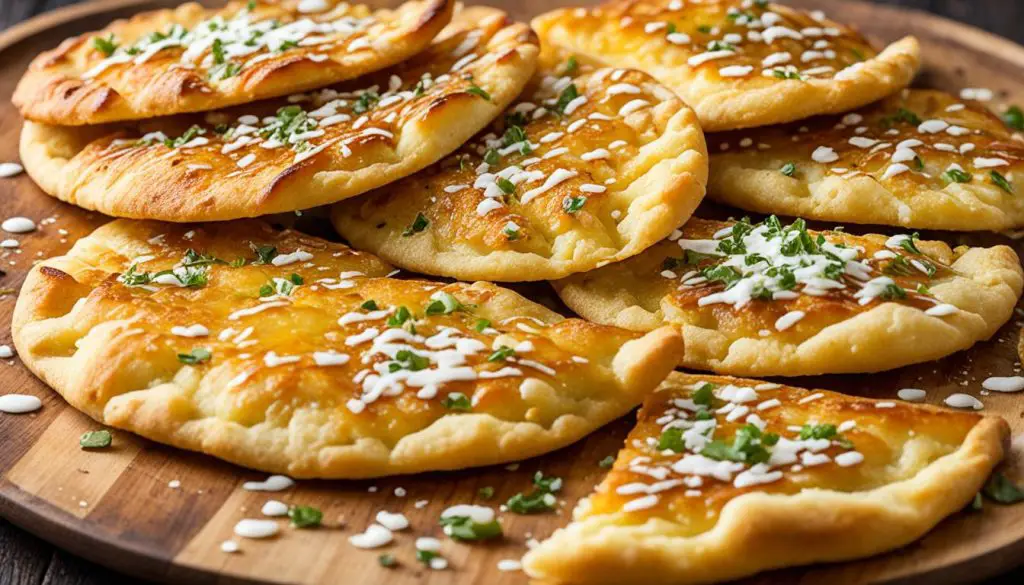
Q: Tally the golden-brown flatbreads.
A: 8